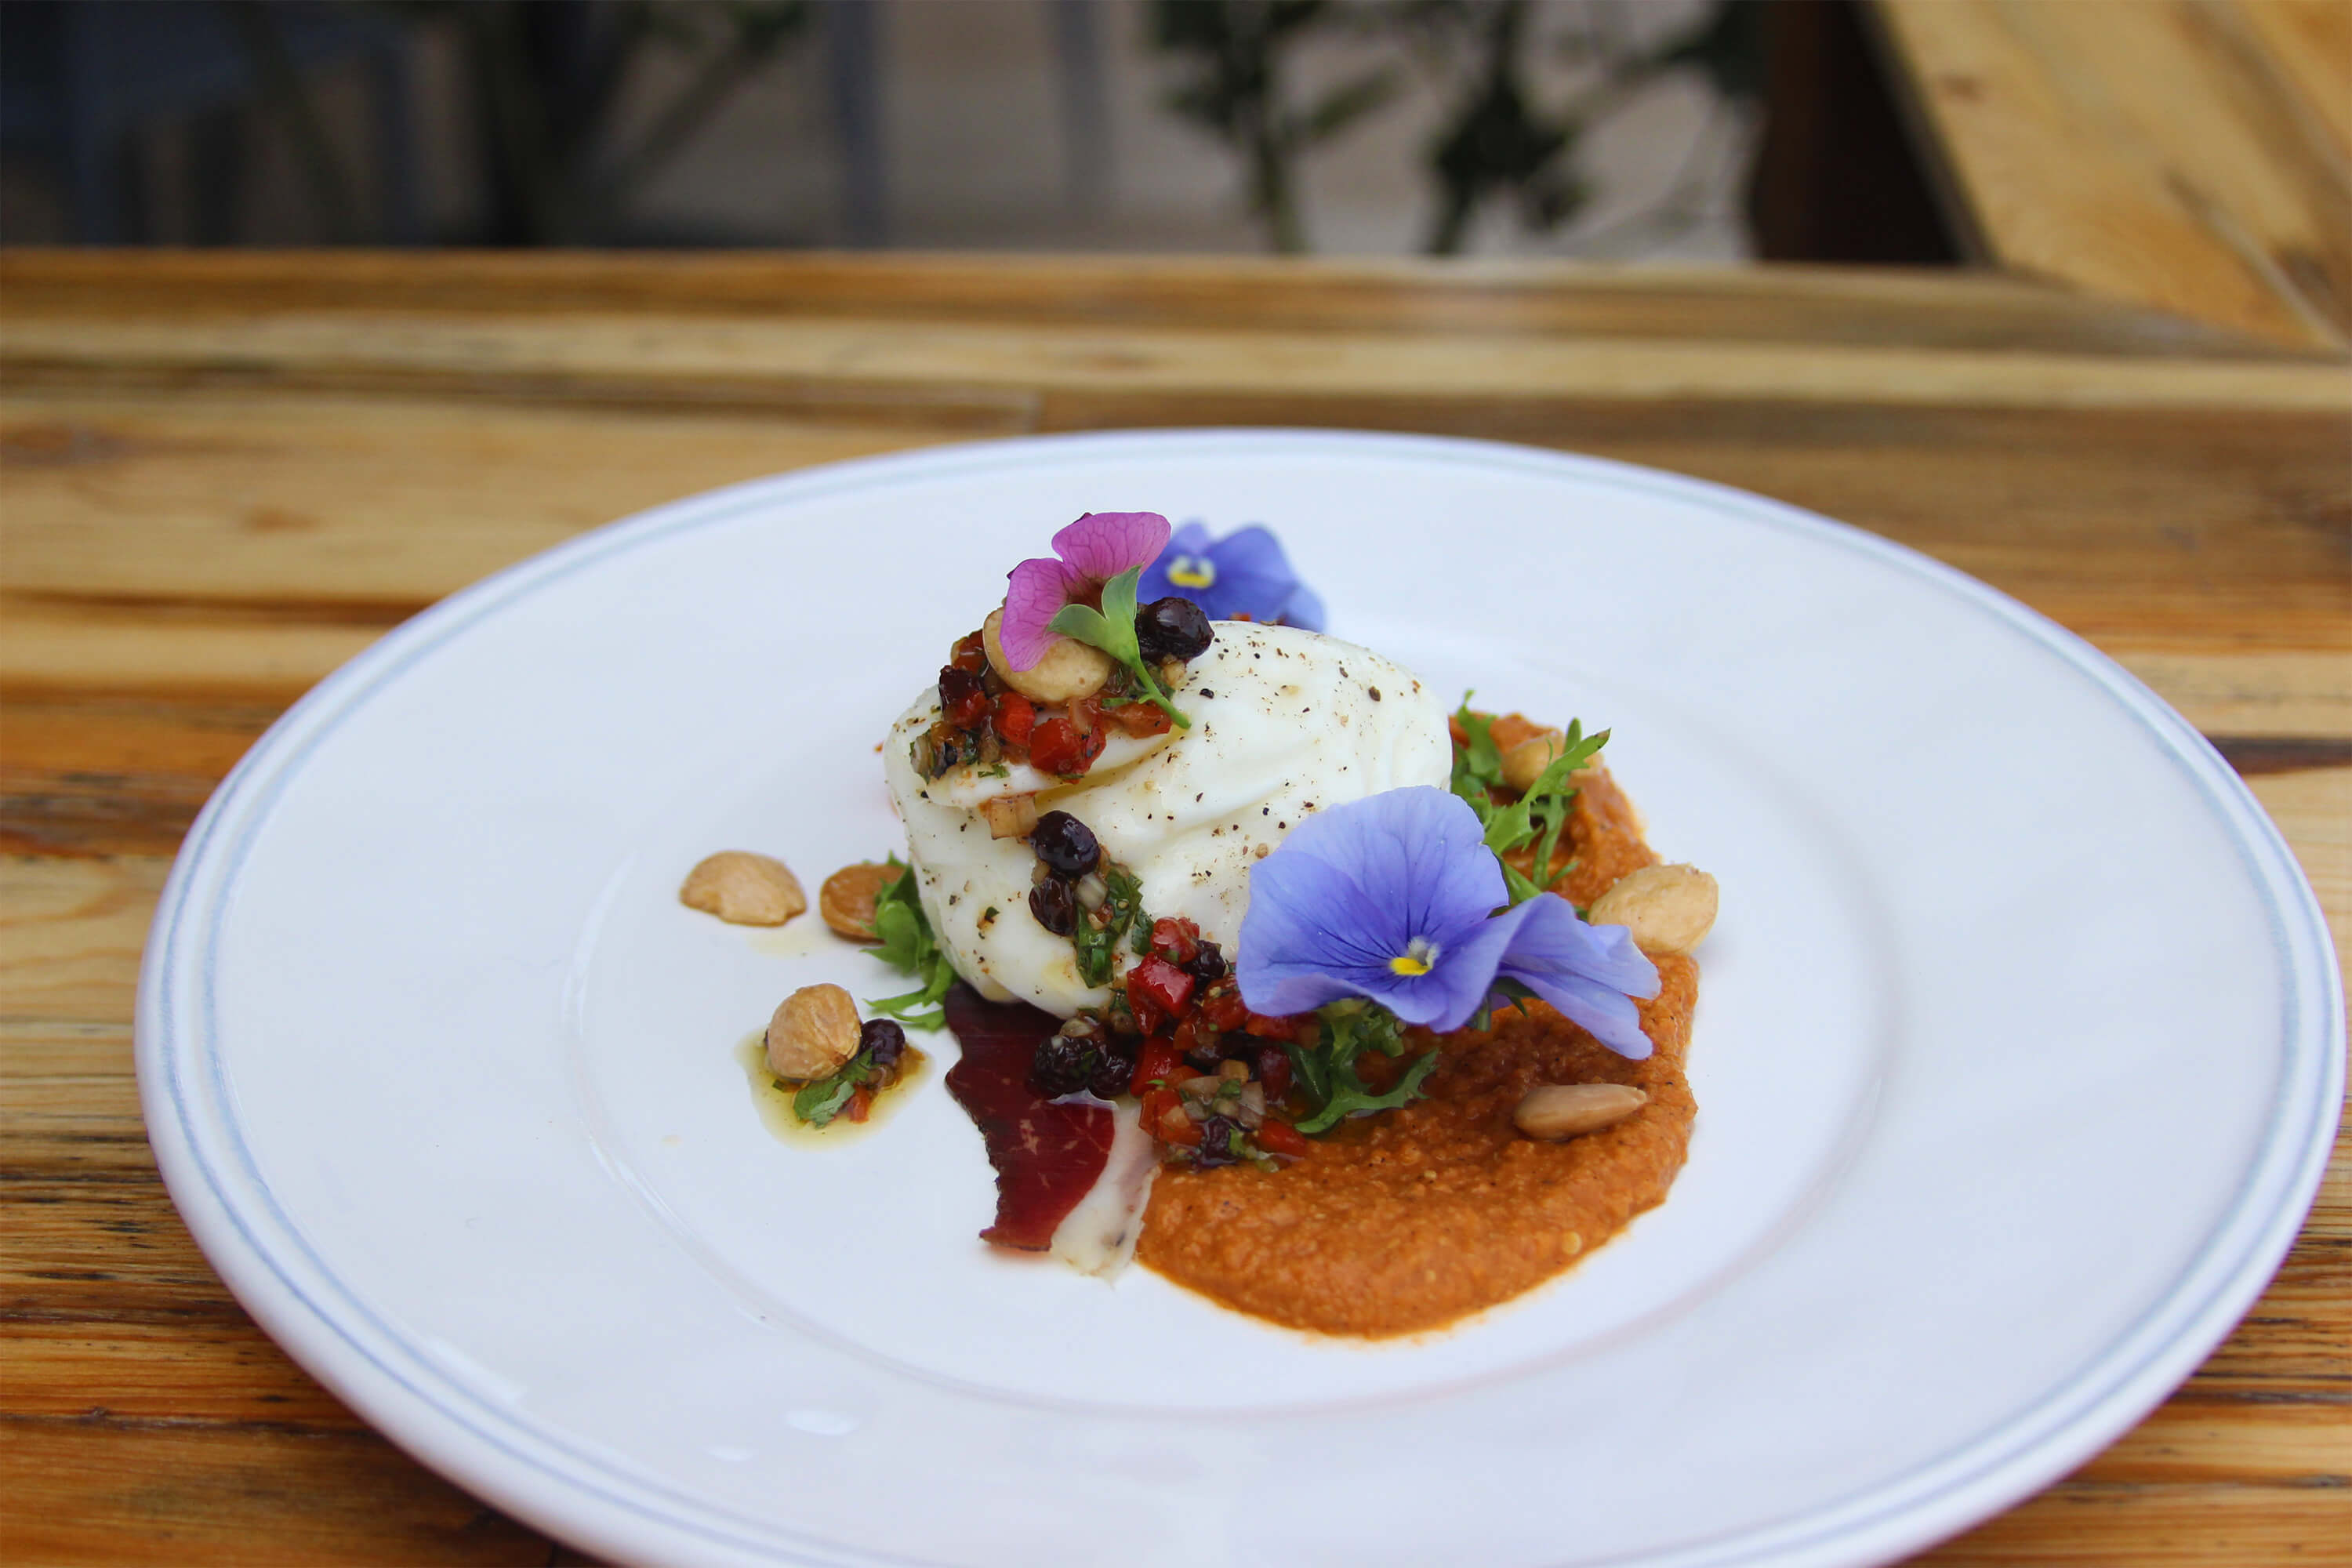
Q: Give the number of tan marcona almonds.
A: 7